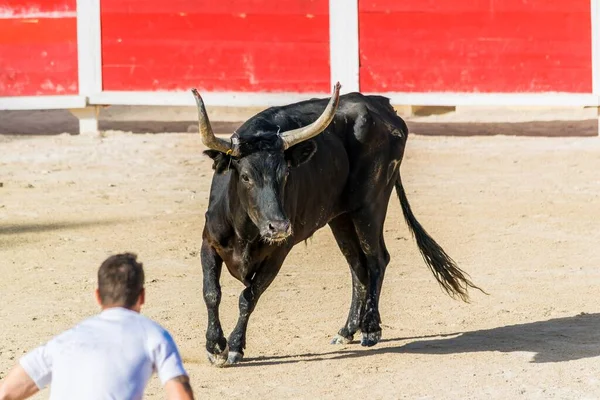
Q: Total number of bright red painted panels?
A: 3